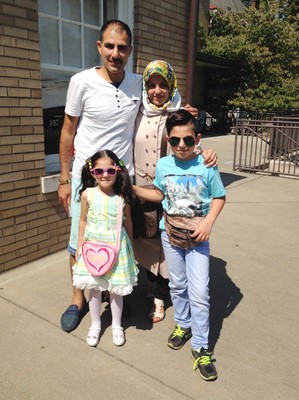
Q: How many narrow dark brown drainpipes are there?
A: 1